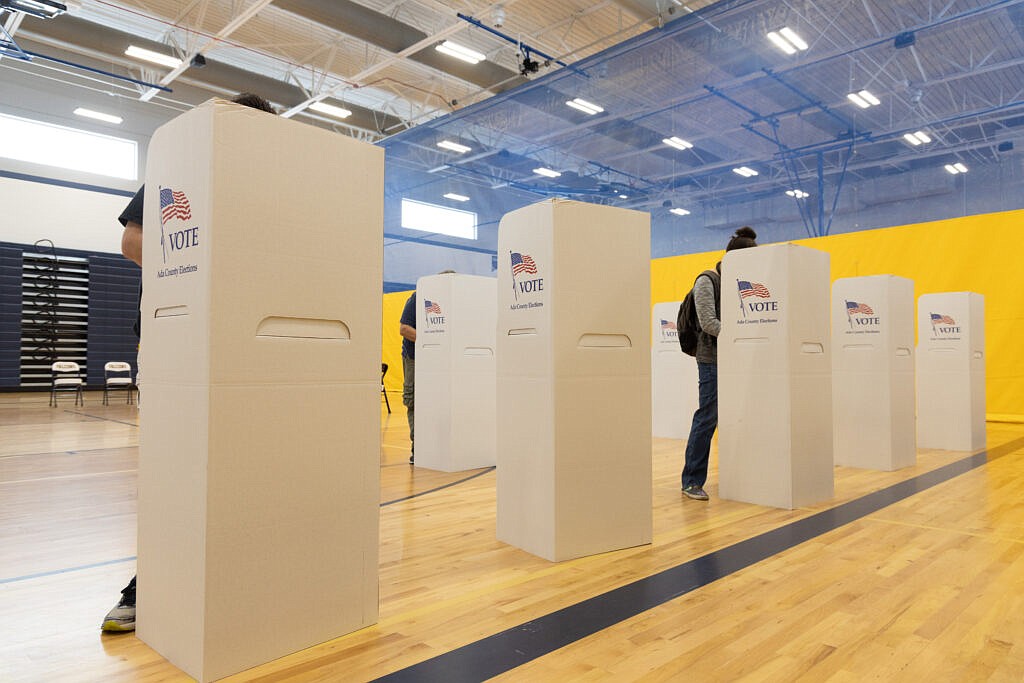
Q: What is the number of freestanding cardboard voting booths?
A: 7